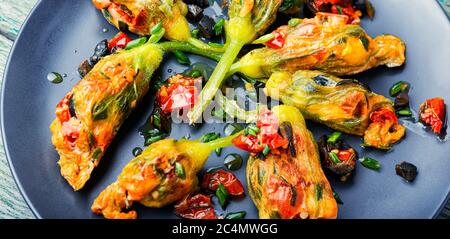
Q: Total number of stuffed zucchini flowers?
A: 7